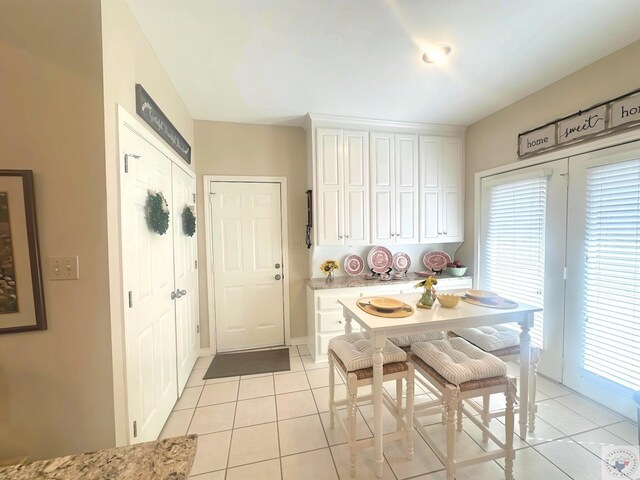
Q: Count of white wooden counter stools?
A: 4